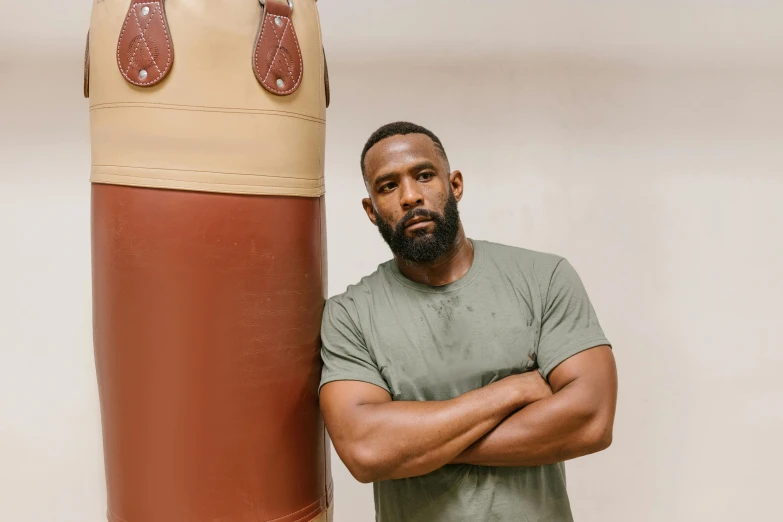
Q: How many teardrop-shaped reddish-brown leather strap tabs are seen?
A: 2